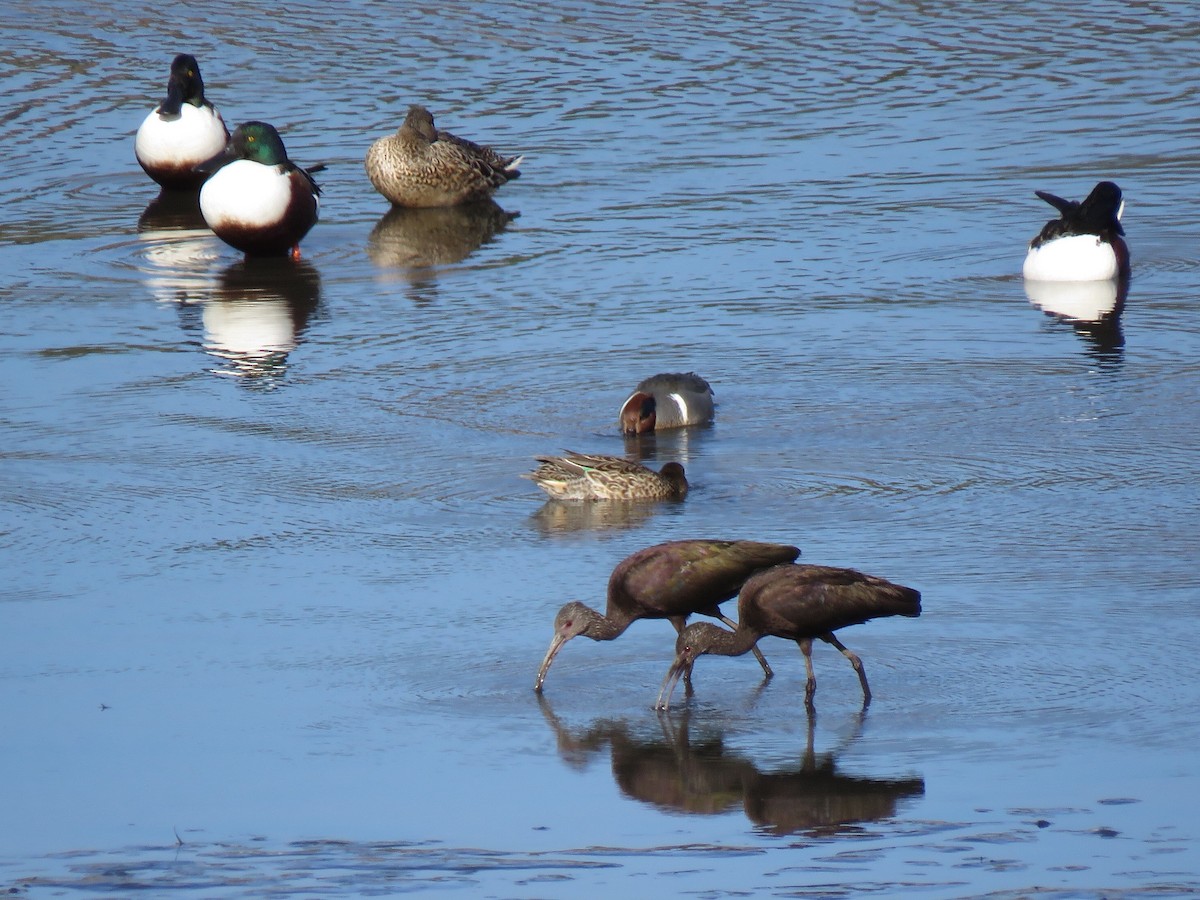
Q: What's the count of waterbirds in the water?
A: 8